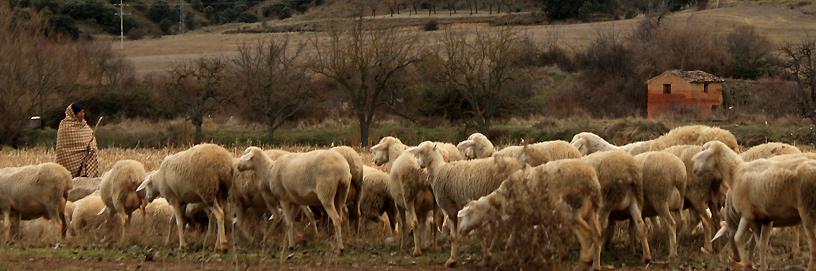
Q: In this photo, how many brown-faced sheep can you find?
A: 0